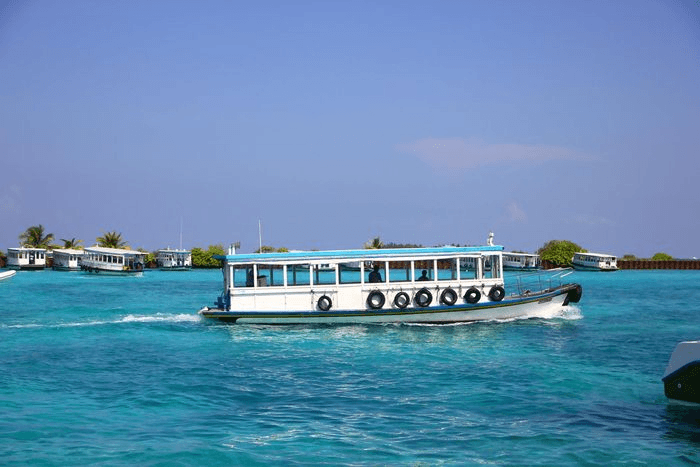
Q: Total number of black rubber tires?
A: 7